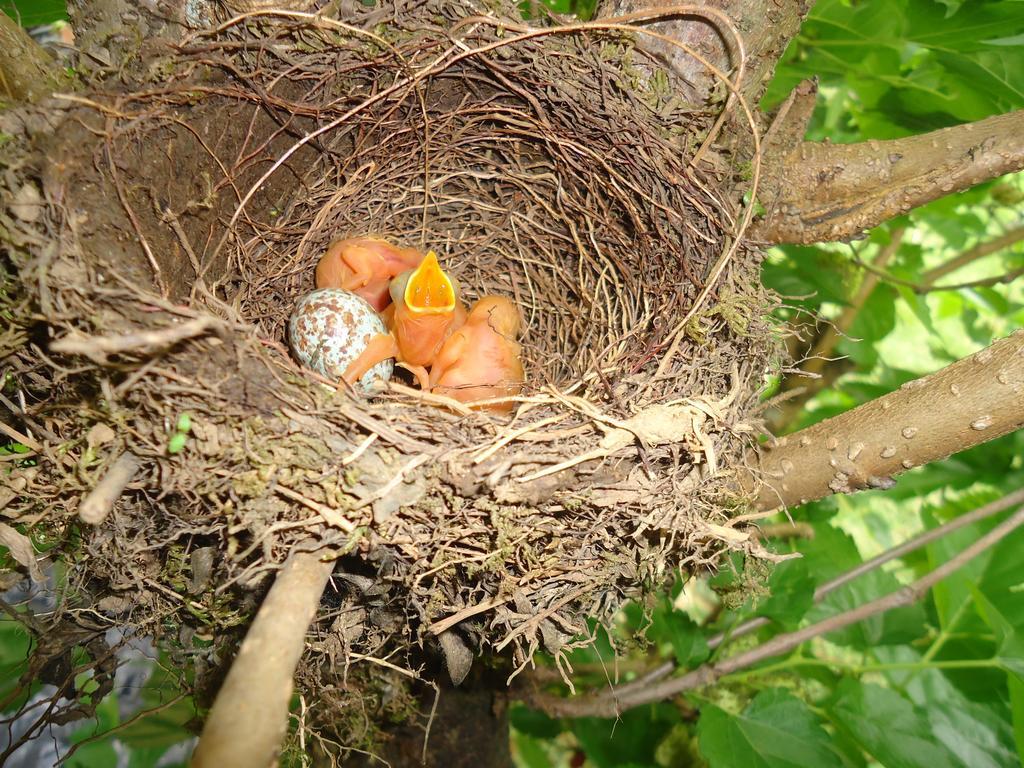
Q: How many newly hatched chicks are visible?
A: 3